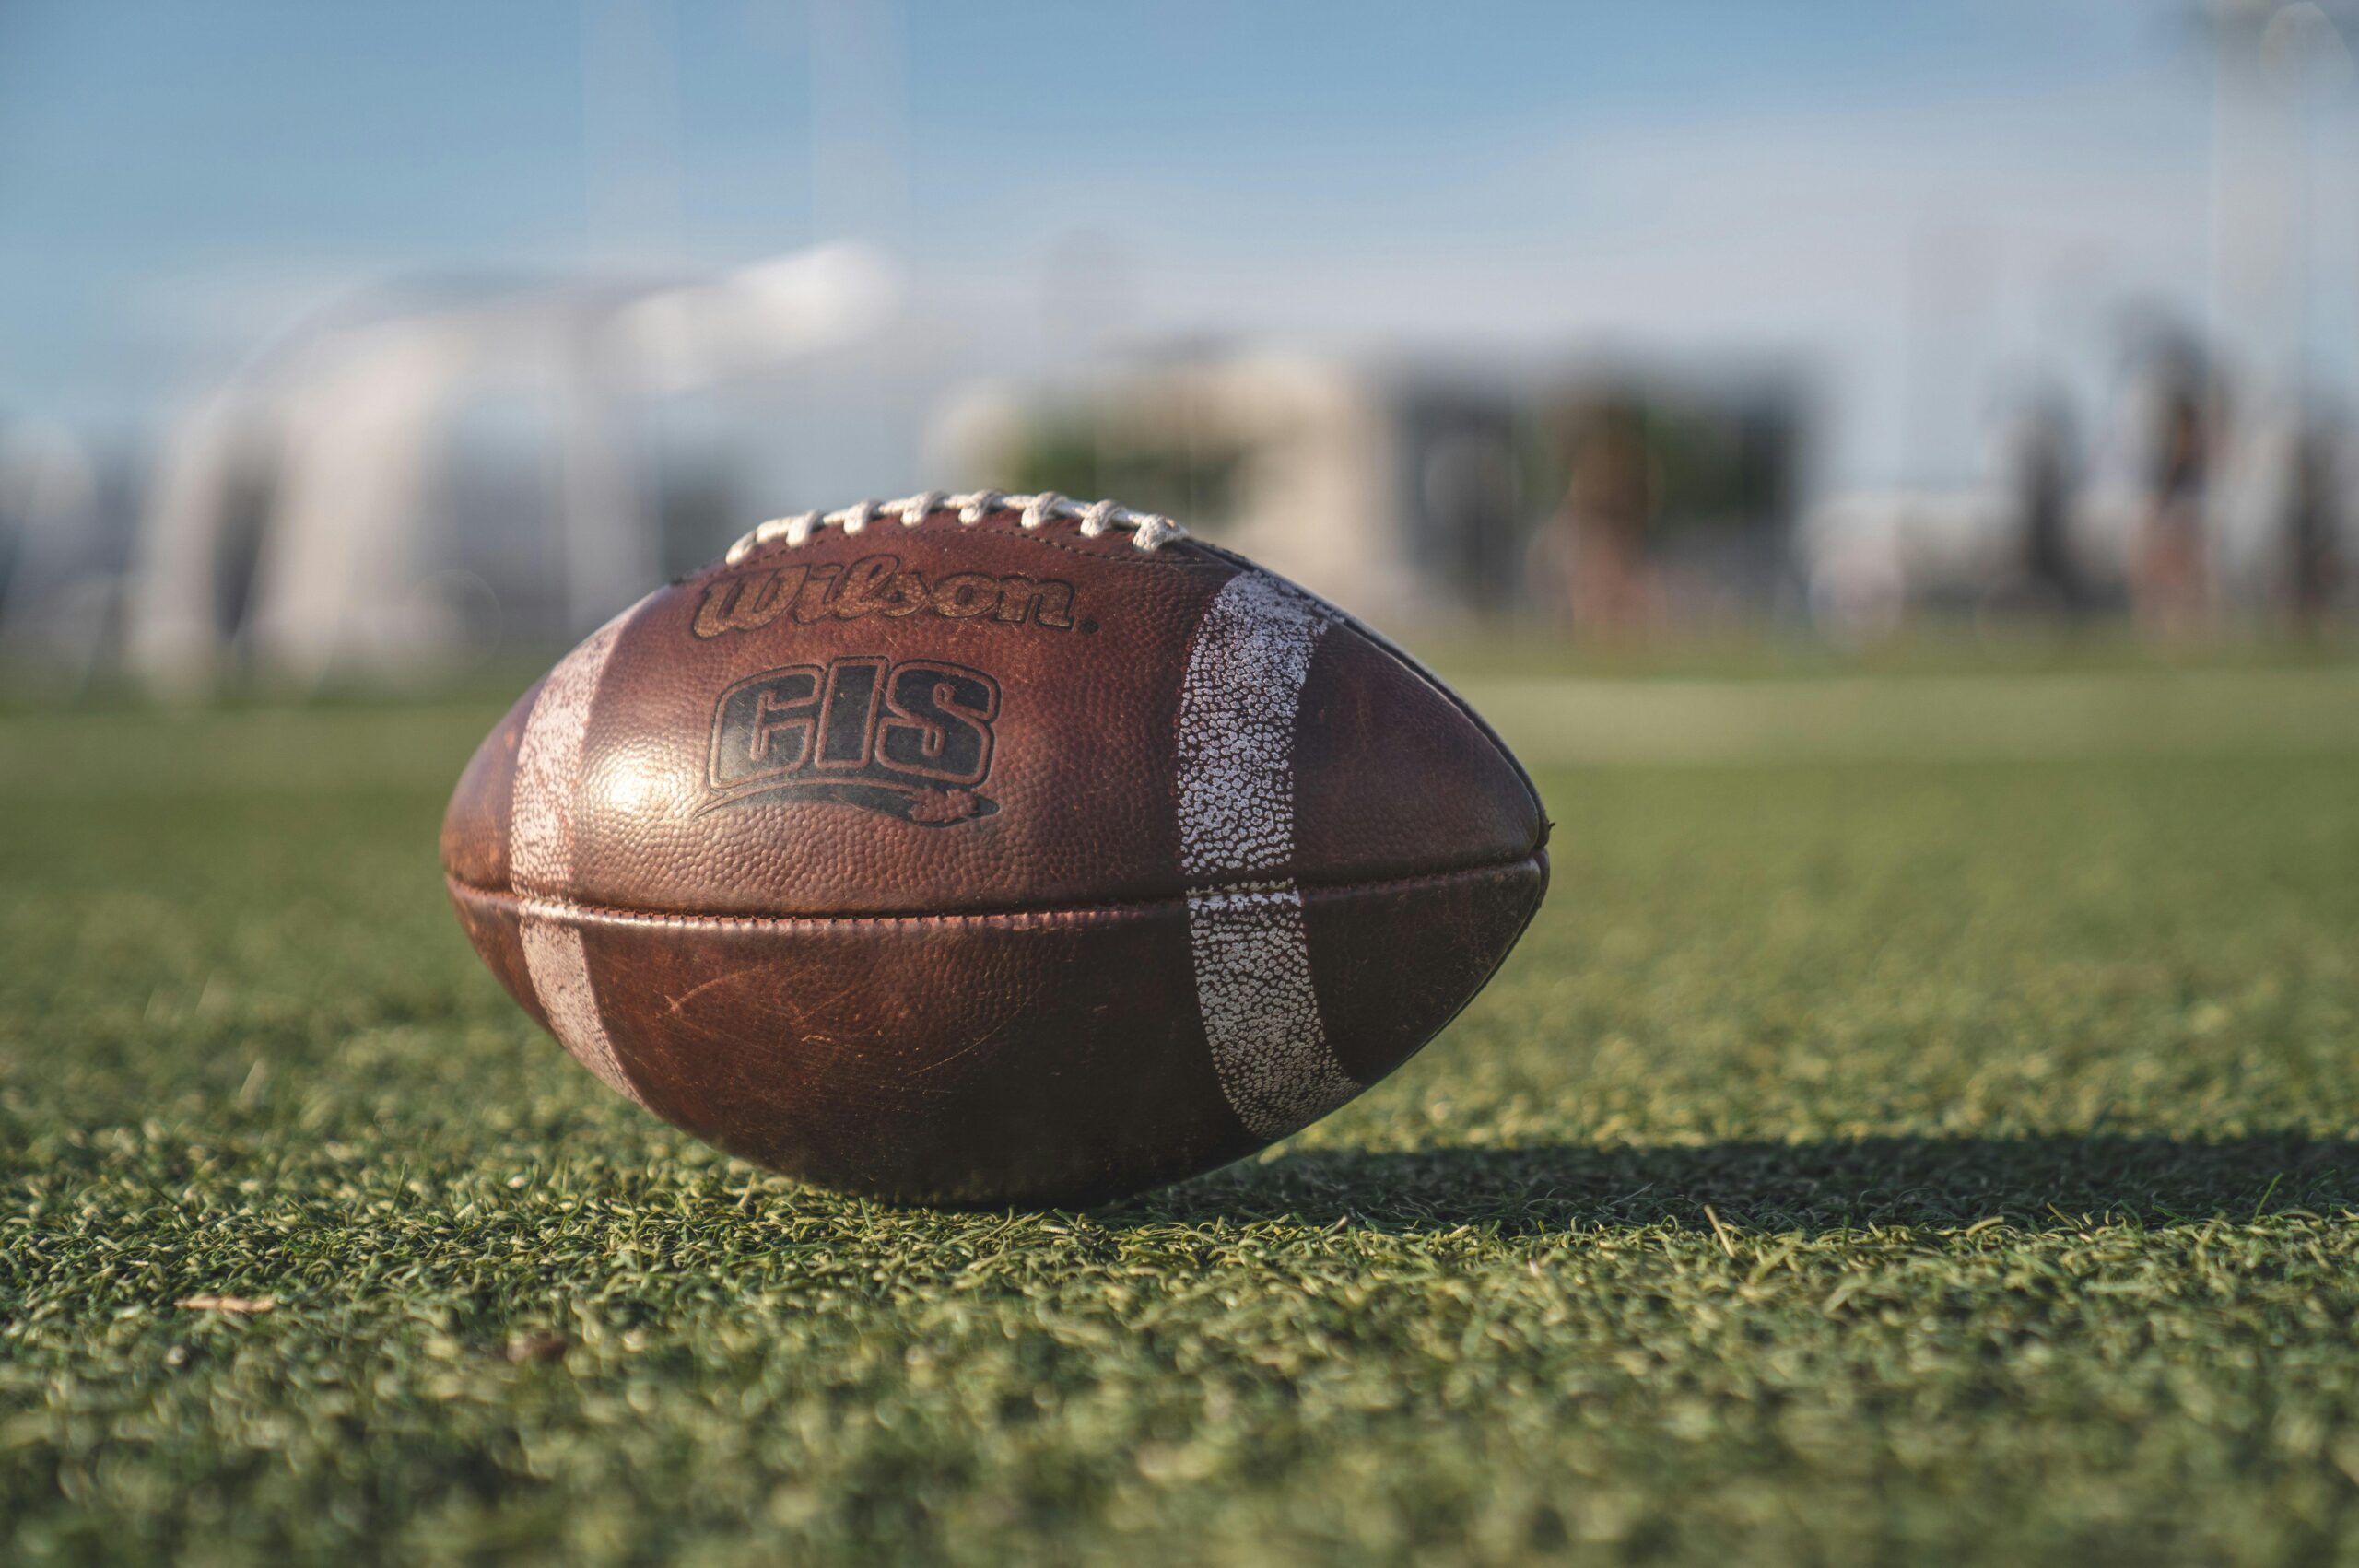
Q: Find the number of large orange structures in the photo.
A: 0